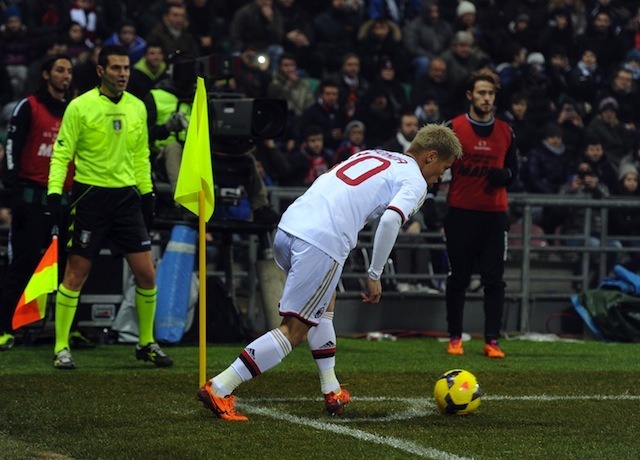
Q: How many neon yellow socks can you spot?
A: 2